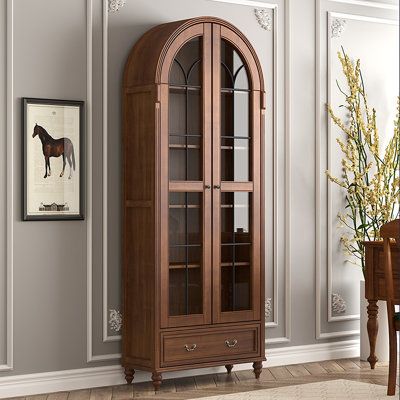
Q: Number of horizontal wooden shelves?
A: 4